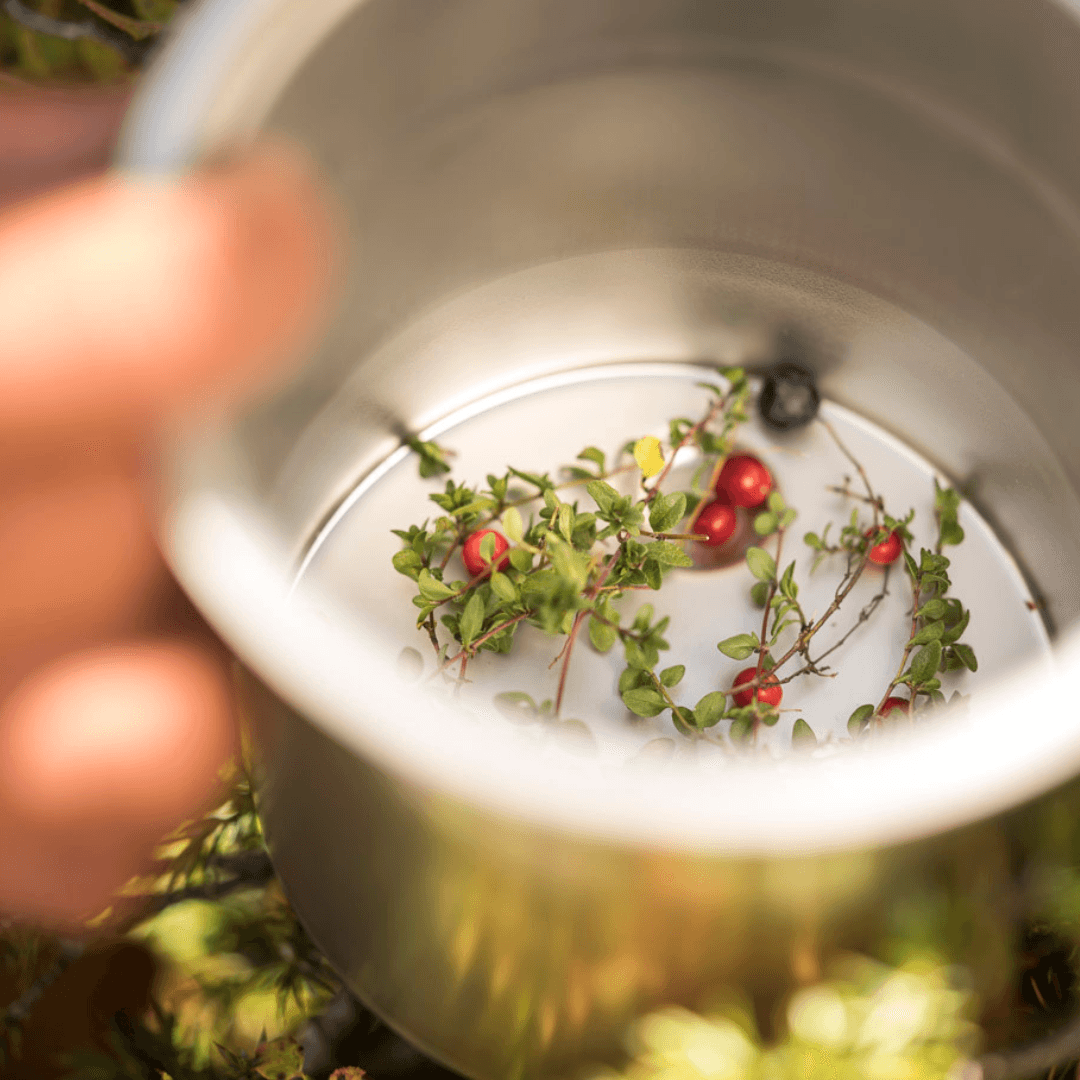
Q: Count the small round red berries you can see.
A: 6